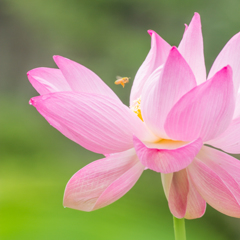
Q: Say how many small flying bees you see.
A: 1